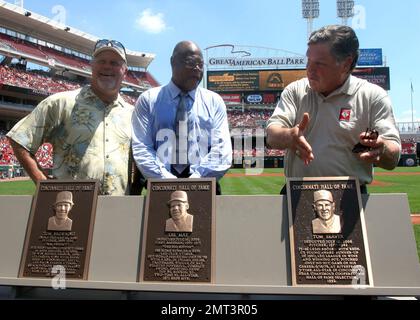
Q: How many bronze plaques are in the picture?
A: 3